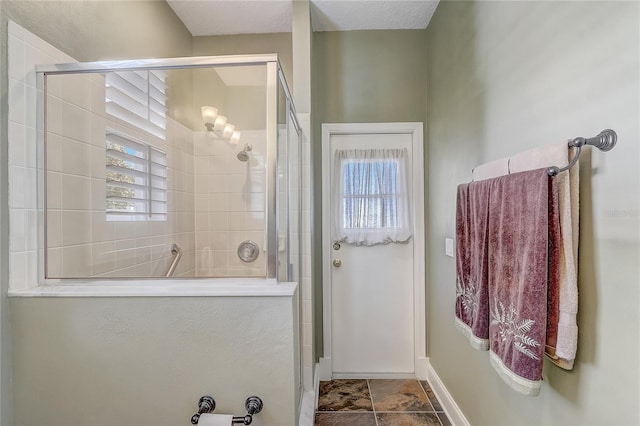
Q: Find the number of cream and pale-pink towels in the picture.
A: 2